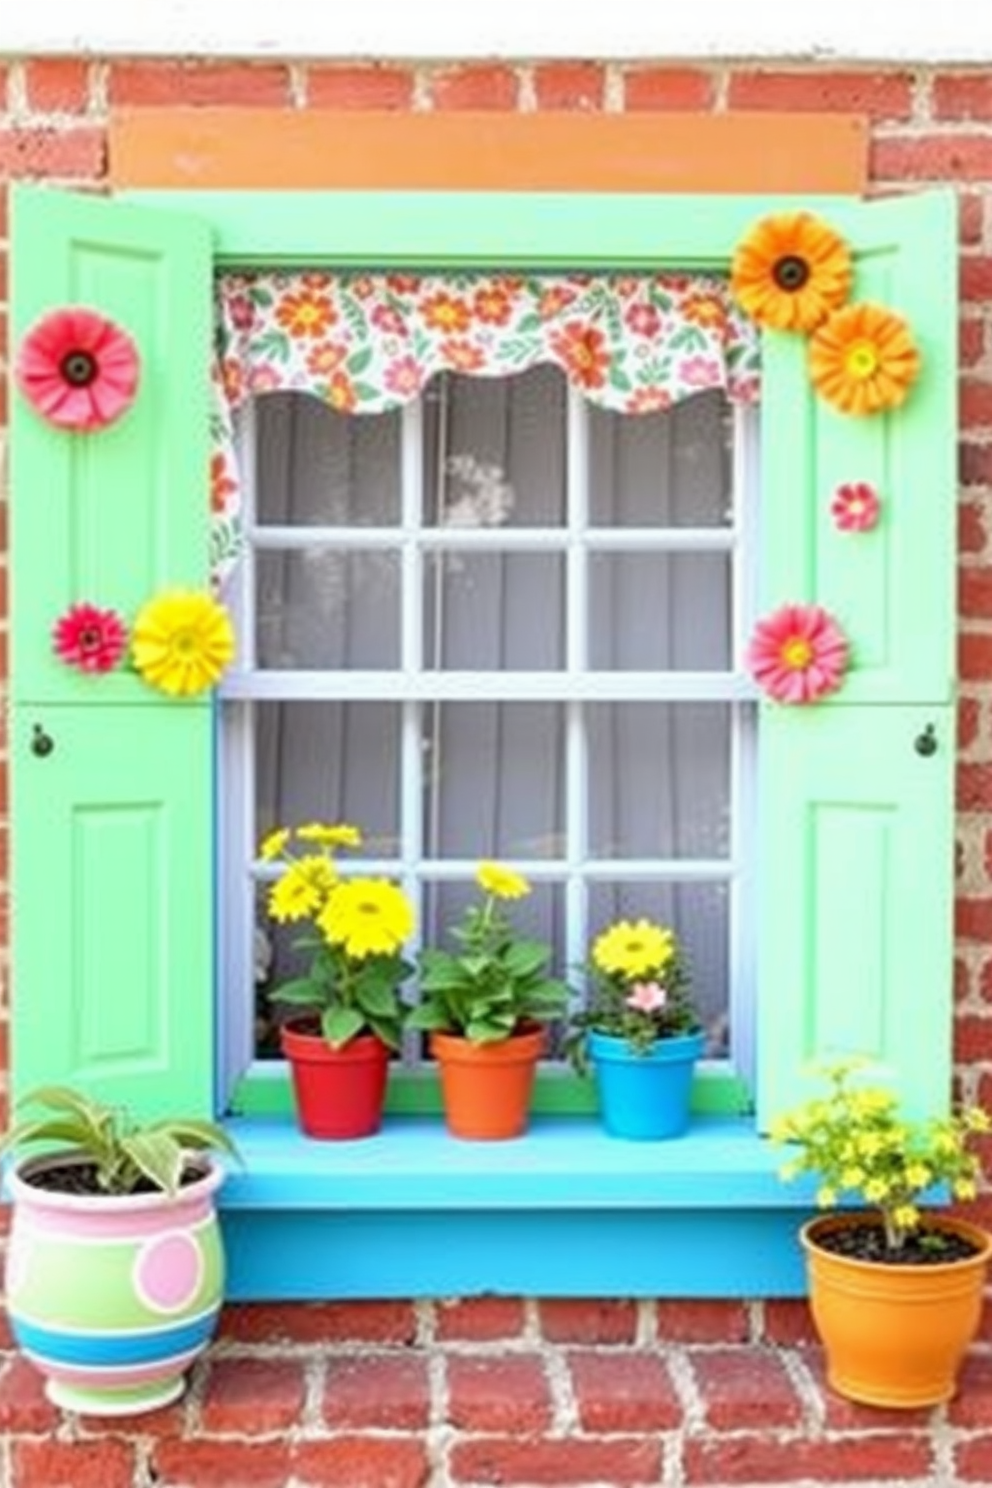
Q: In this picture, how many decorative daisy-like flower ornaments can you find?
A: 7